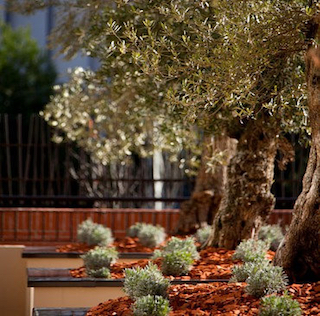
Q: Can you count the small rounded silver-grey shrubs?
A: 11